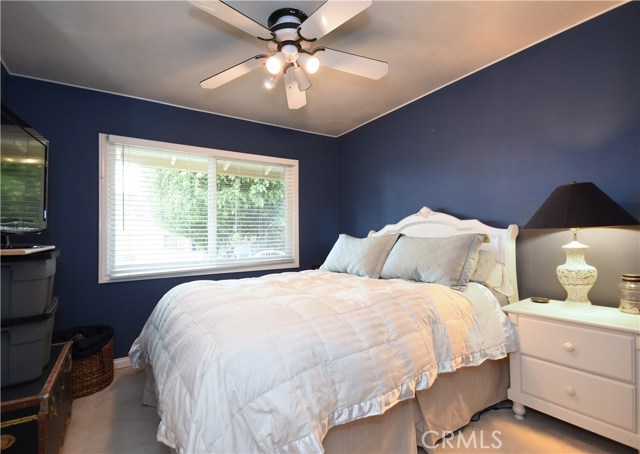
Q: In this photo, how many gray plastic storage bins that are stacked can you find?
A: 2